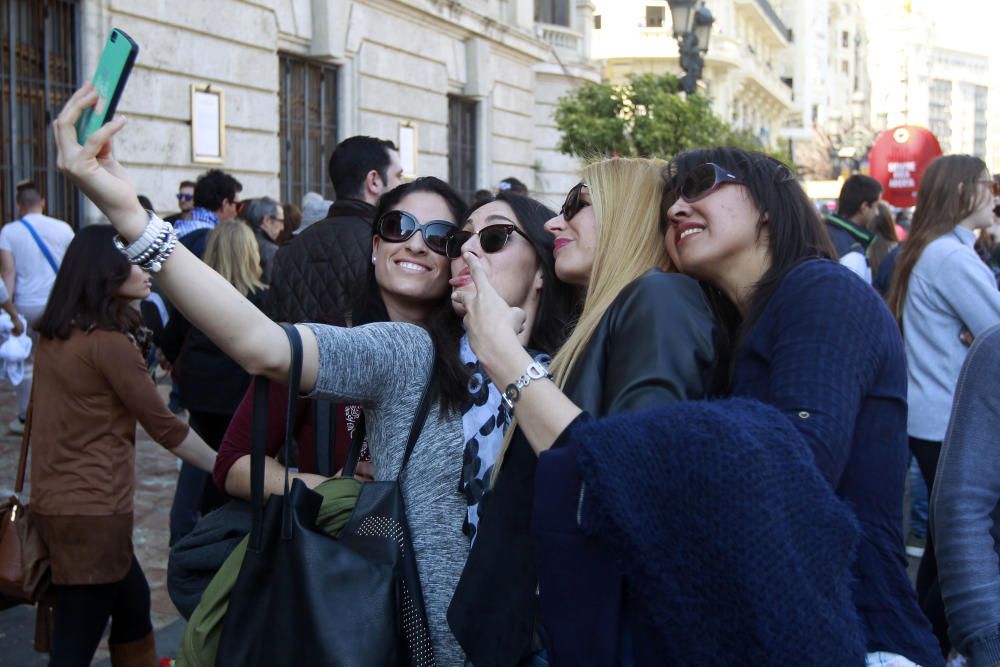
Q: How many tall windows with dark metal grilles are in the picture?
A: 3